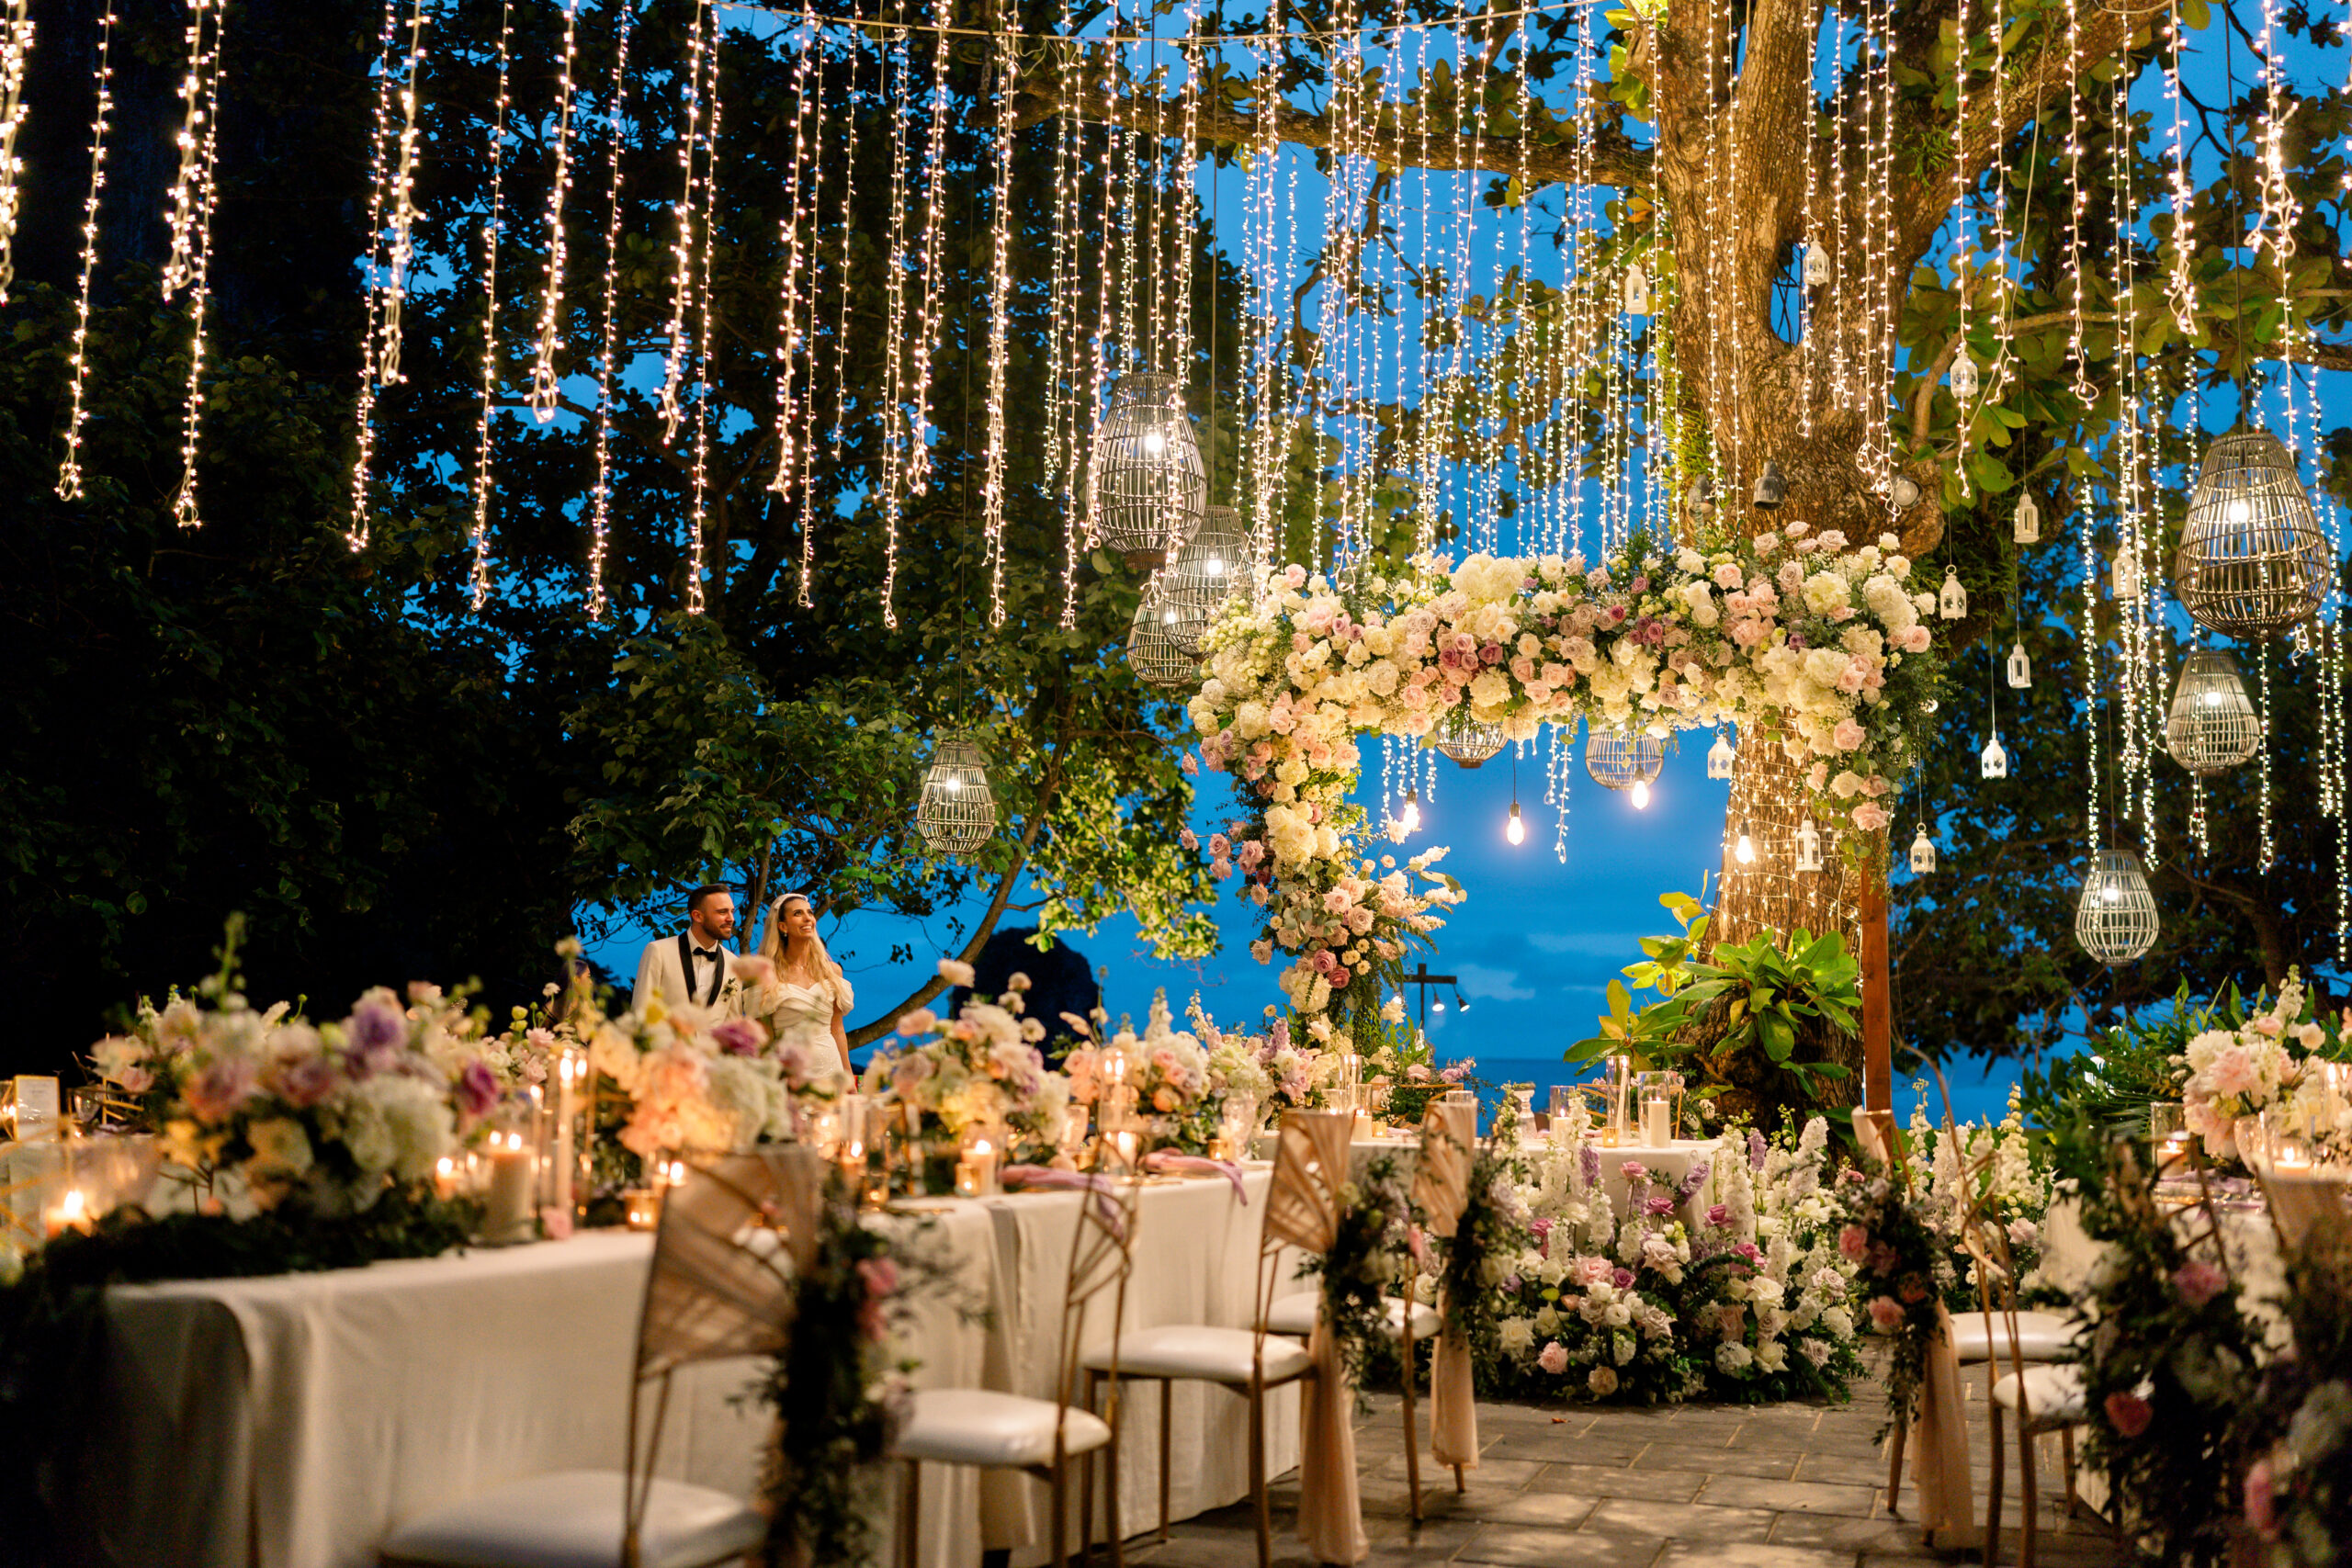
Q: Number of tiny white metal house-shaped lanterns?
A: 11